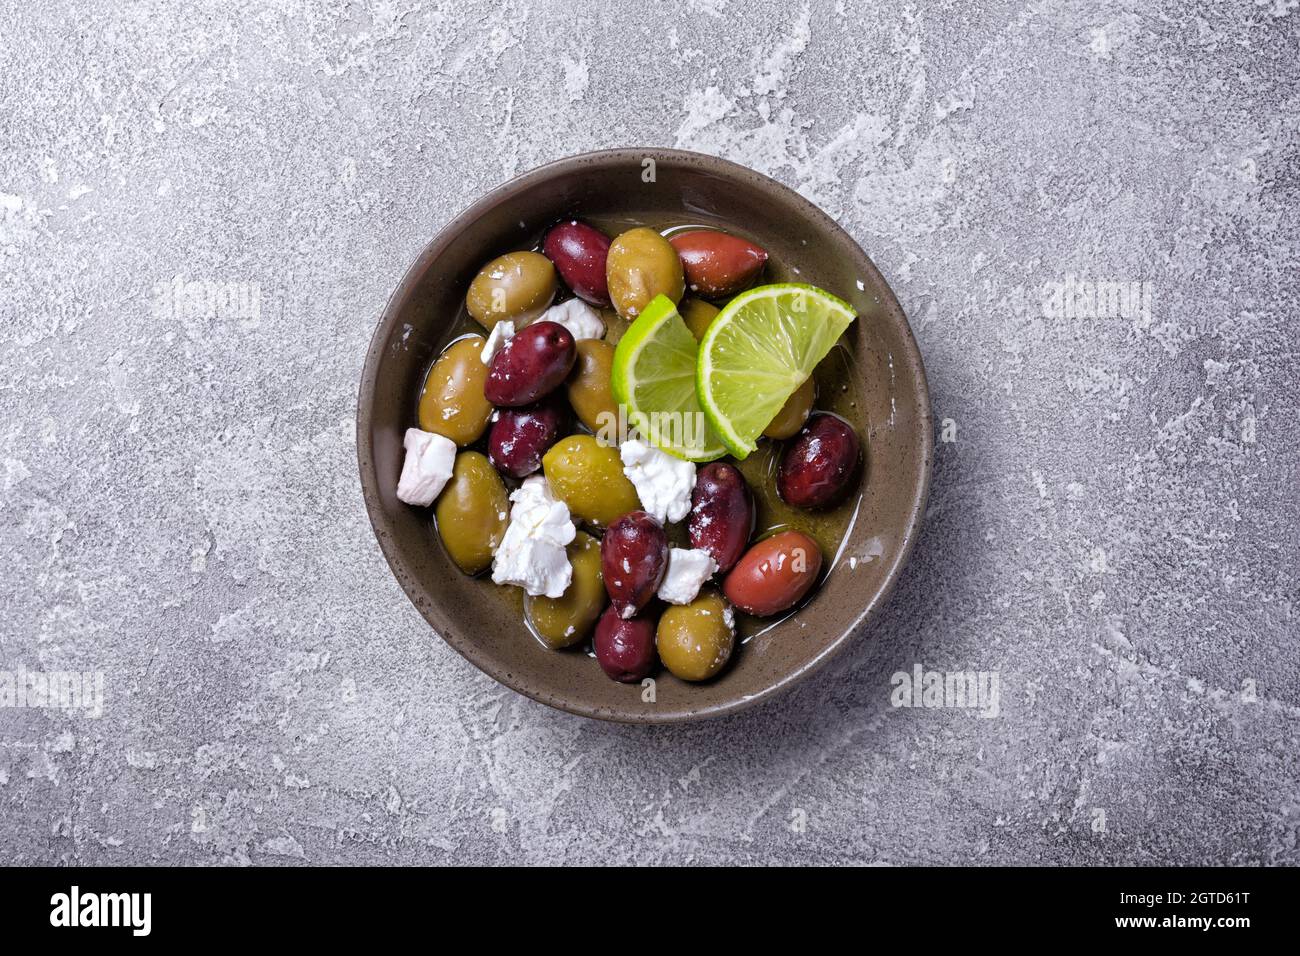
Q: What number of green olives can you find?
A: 10